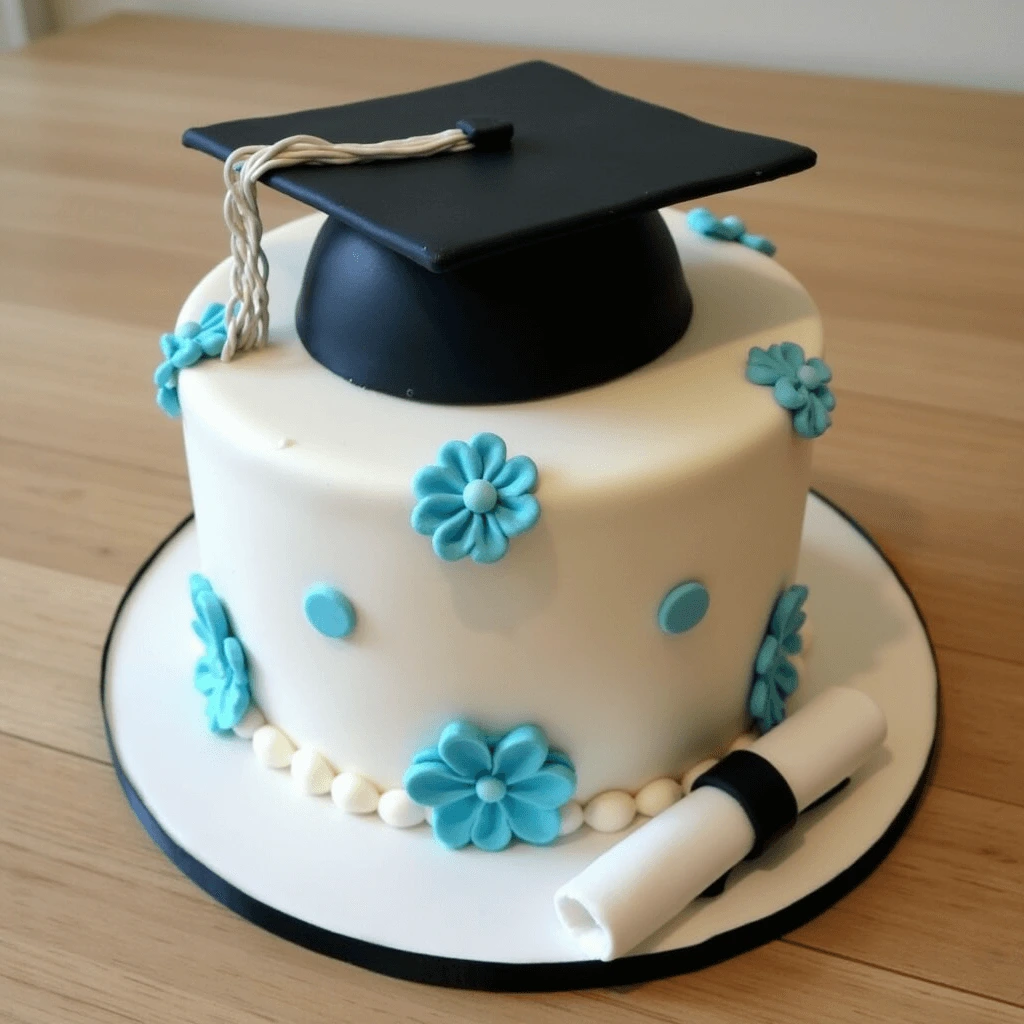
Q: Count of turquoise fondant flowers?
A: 7